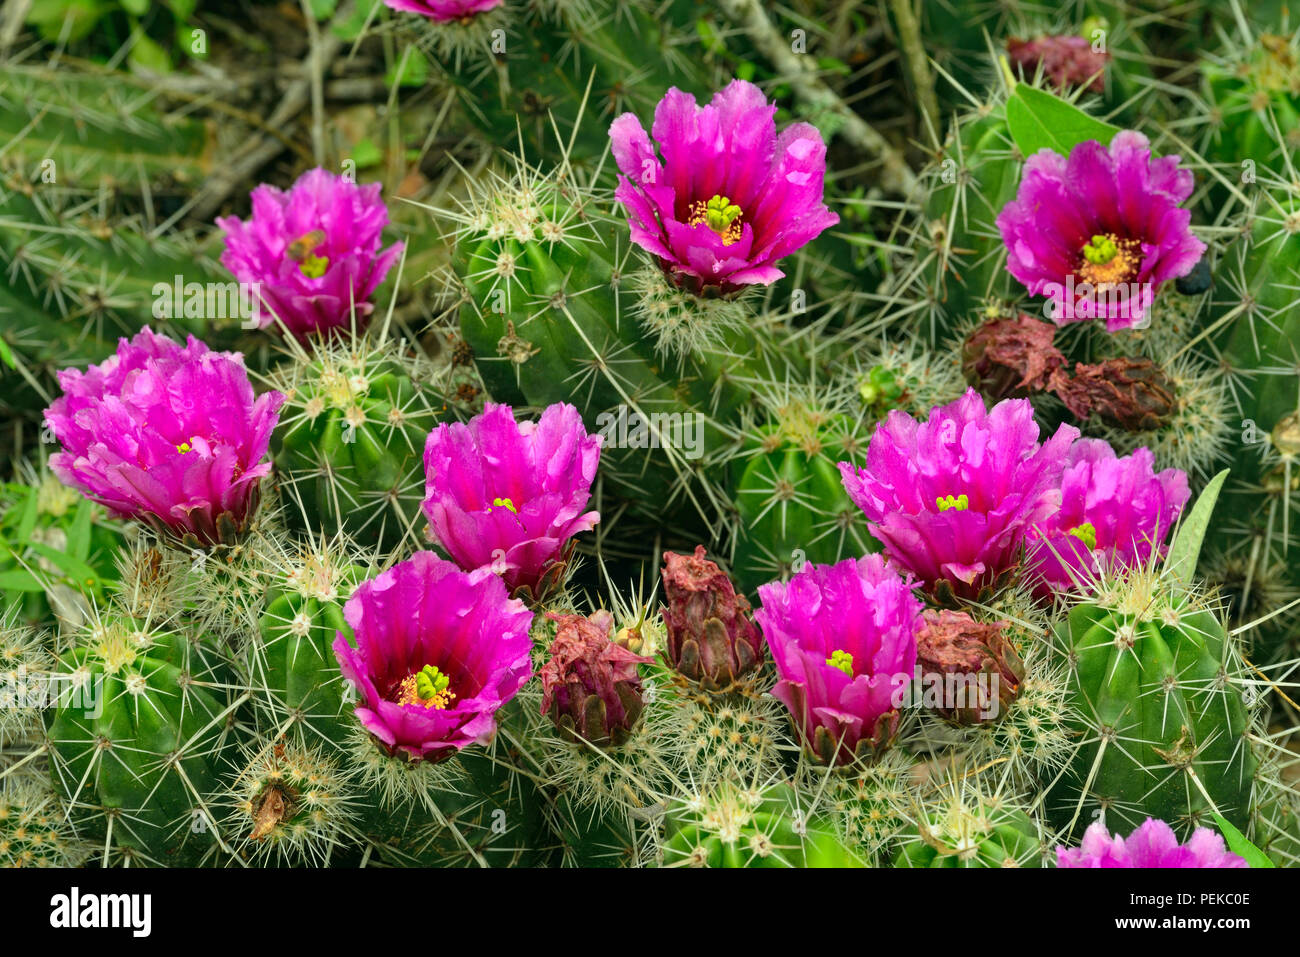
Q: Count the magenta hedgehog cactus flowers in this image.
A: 11